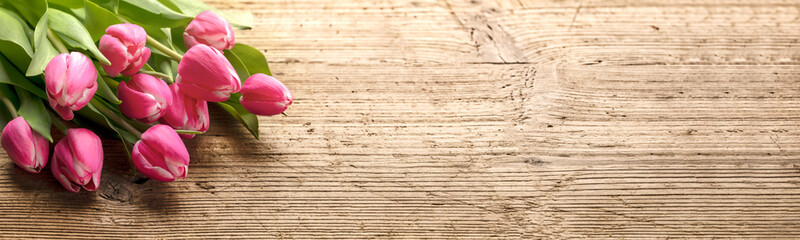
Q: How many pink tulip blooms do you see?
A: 10